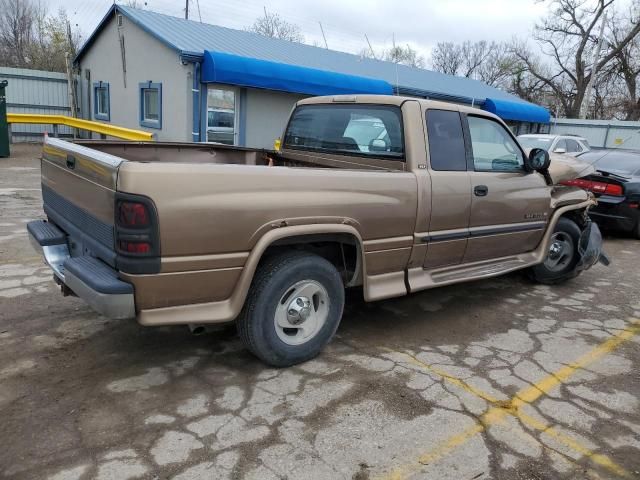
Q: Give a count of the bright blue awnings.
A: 2